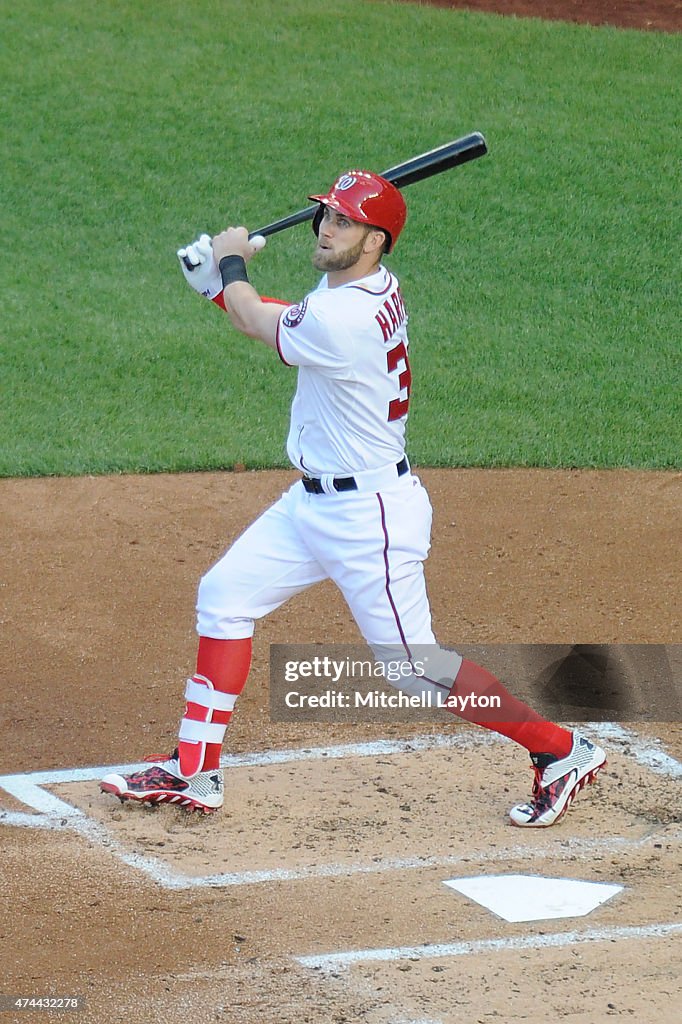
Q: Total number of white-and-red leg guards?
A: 1